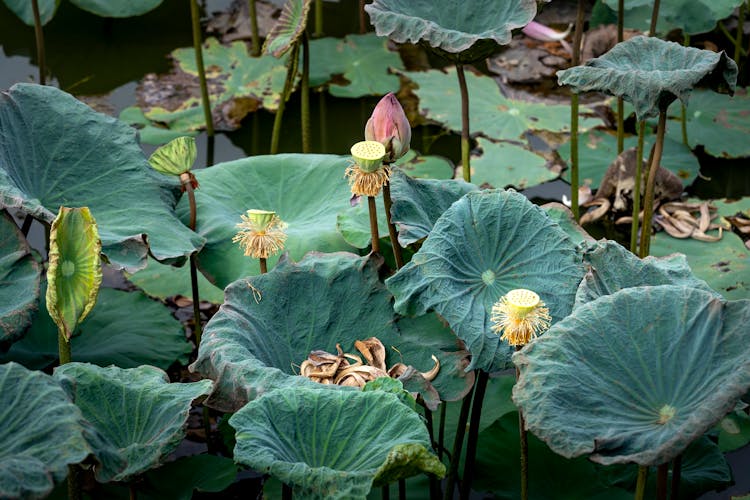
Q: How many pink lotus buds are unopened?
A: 1